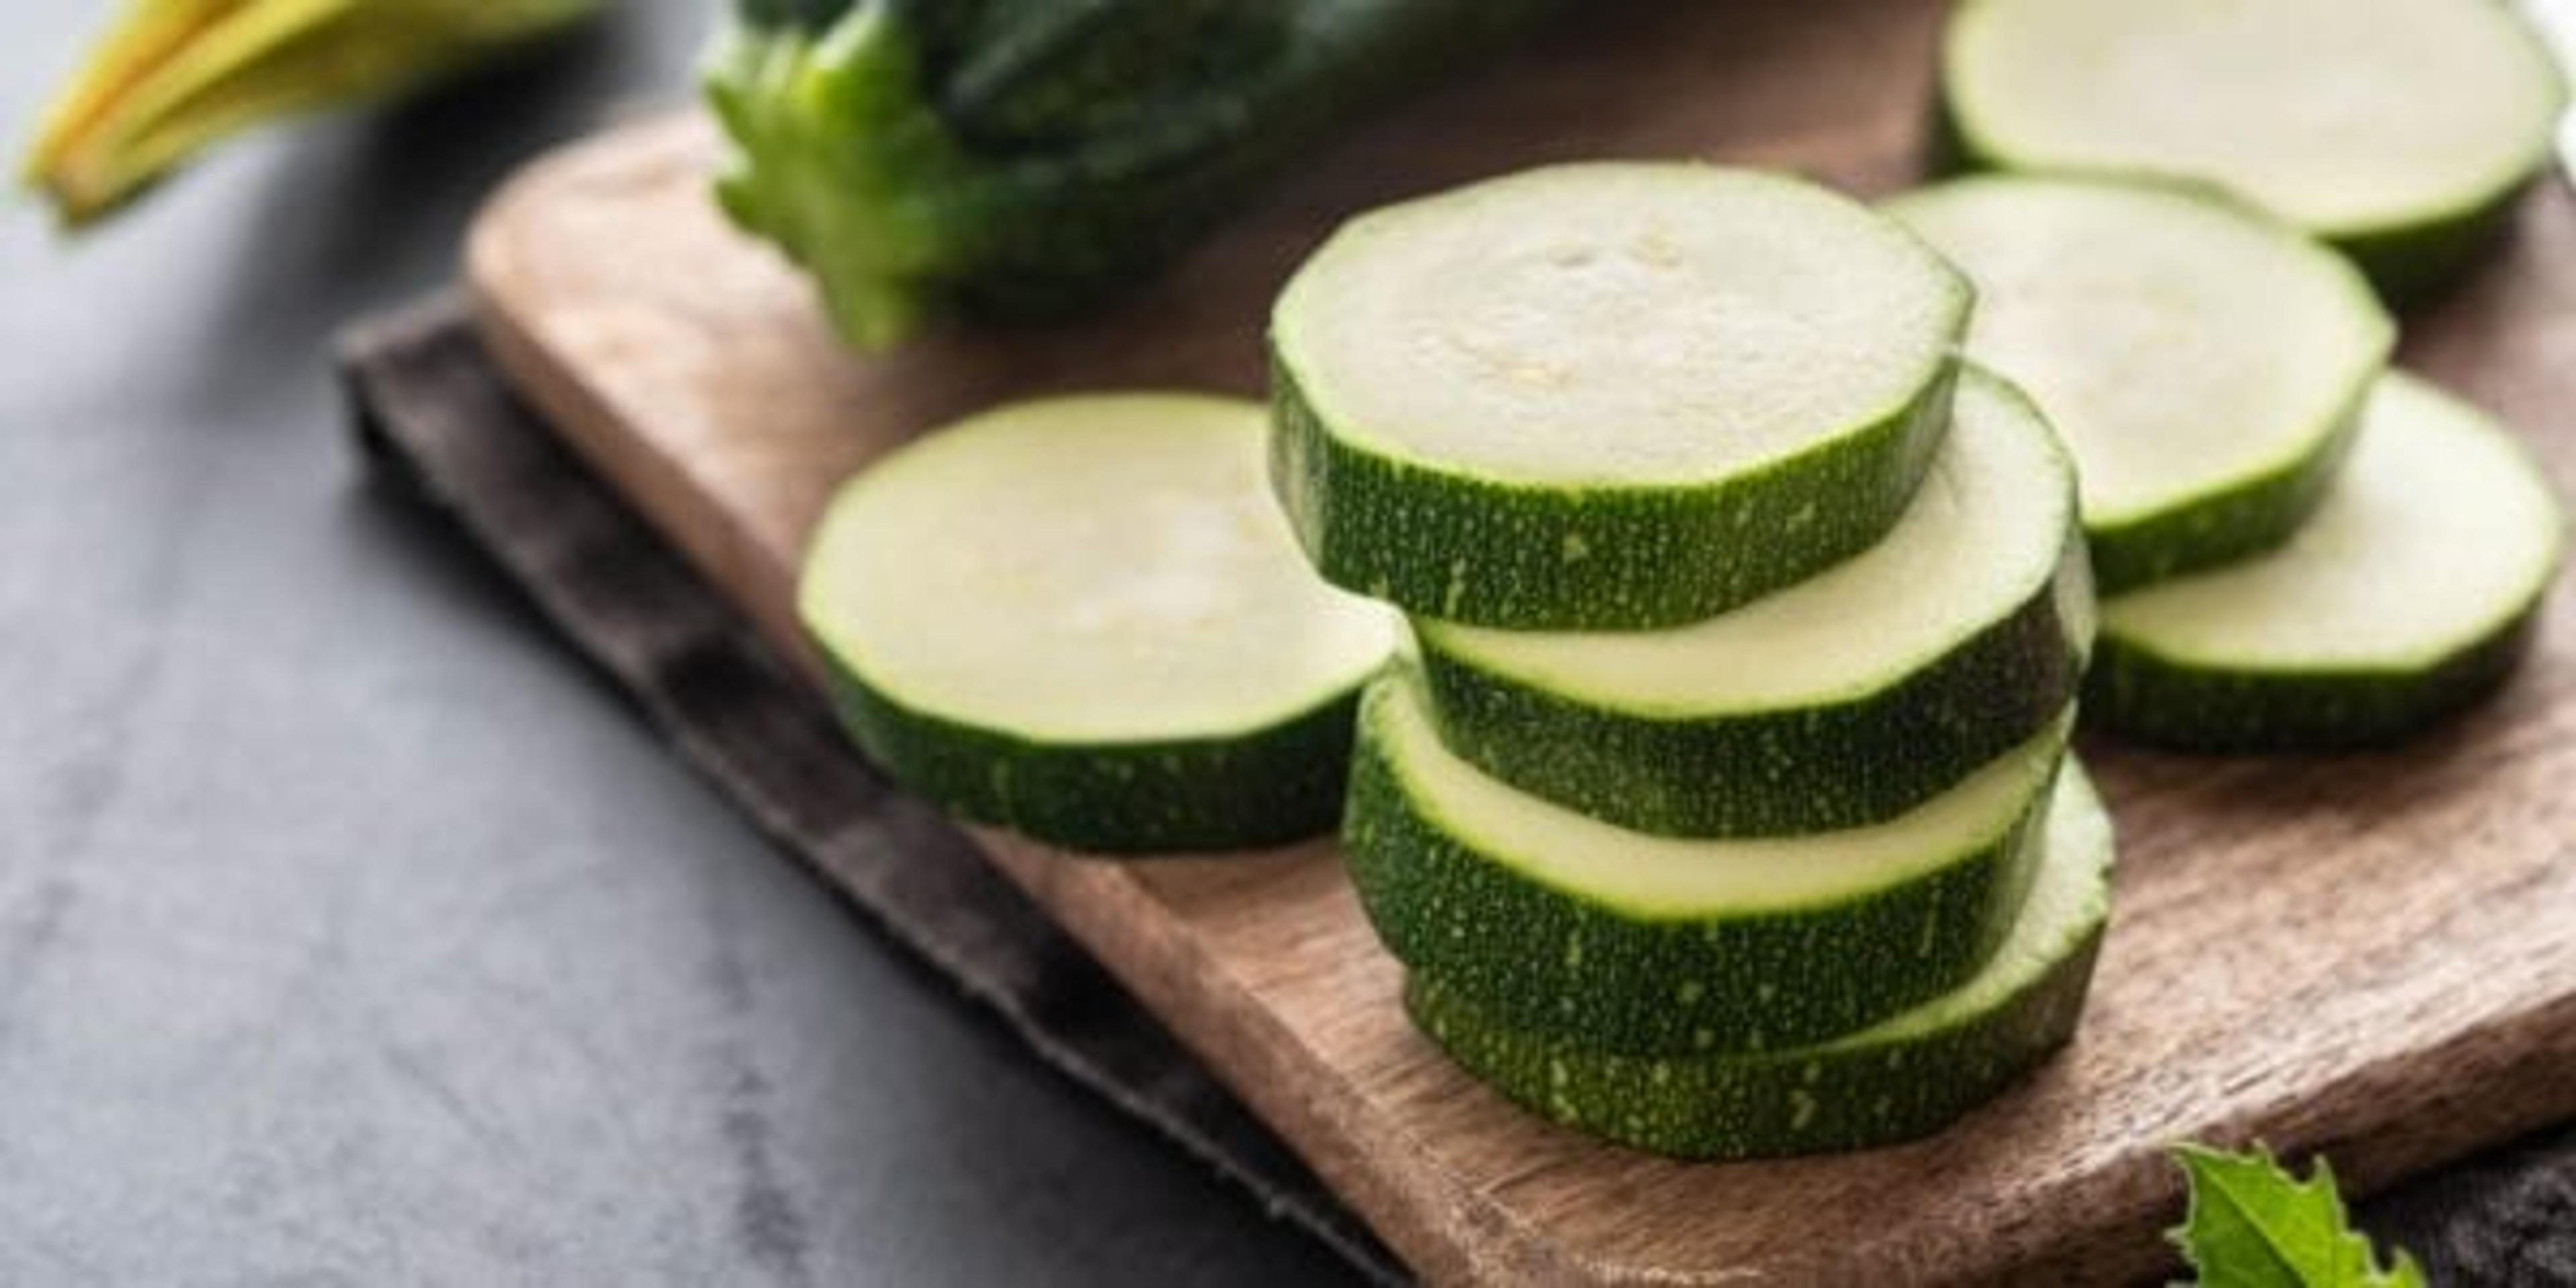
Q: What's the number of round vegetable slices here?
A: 8